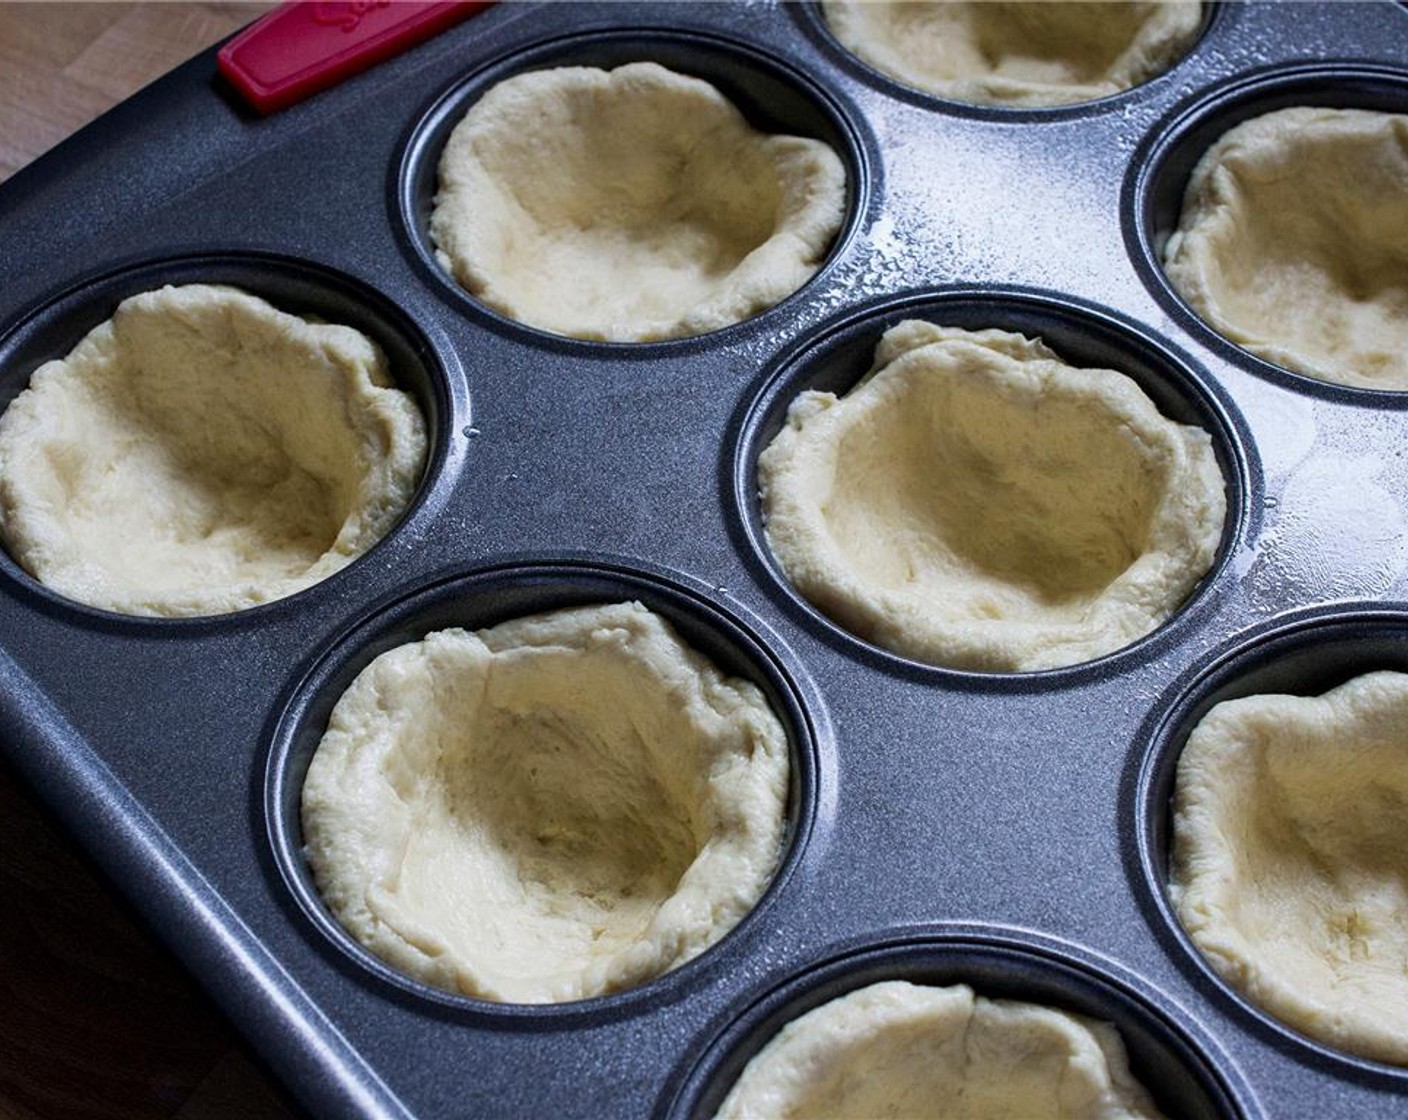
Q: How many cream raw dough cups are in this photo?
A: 8